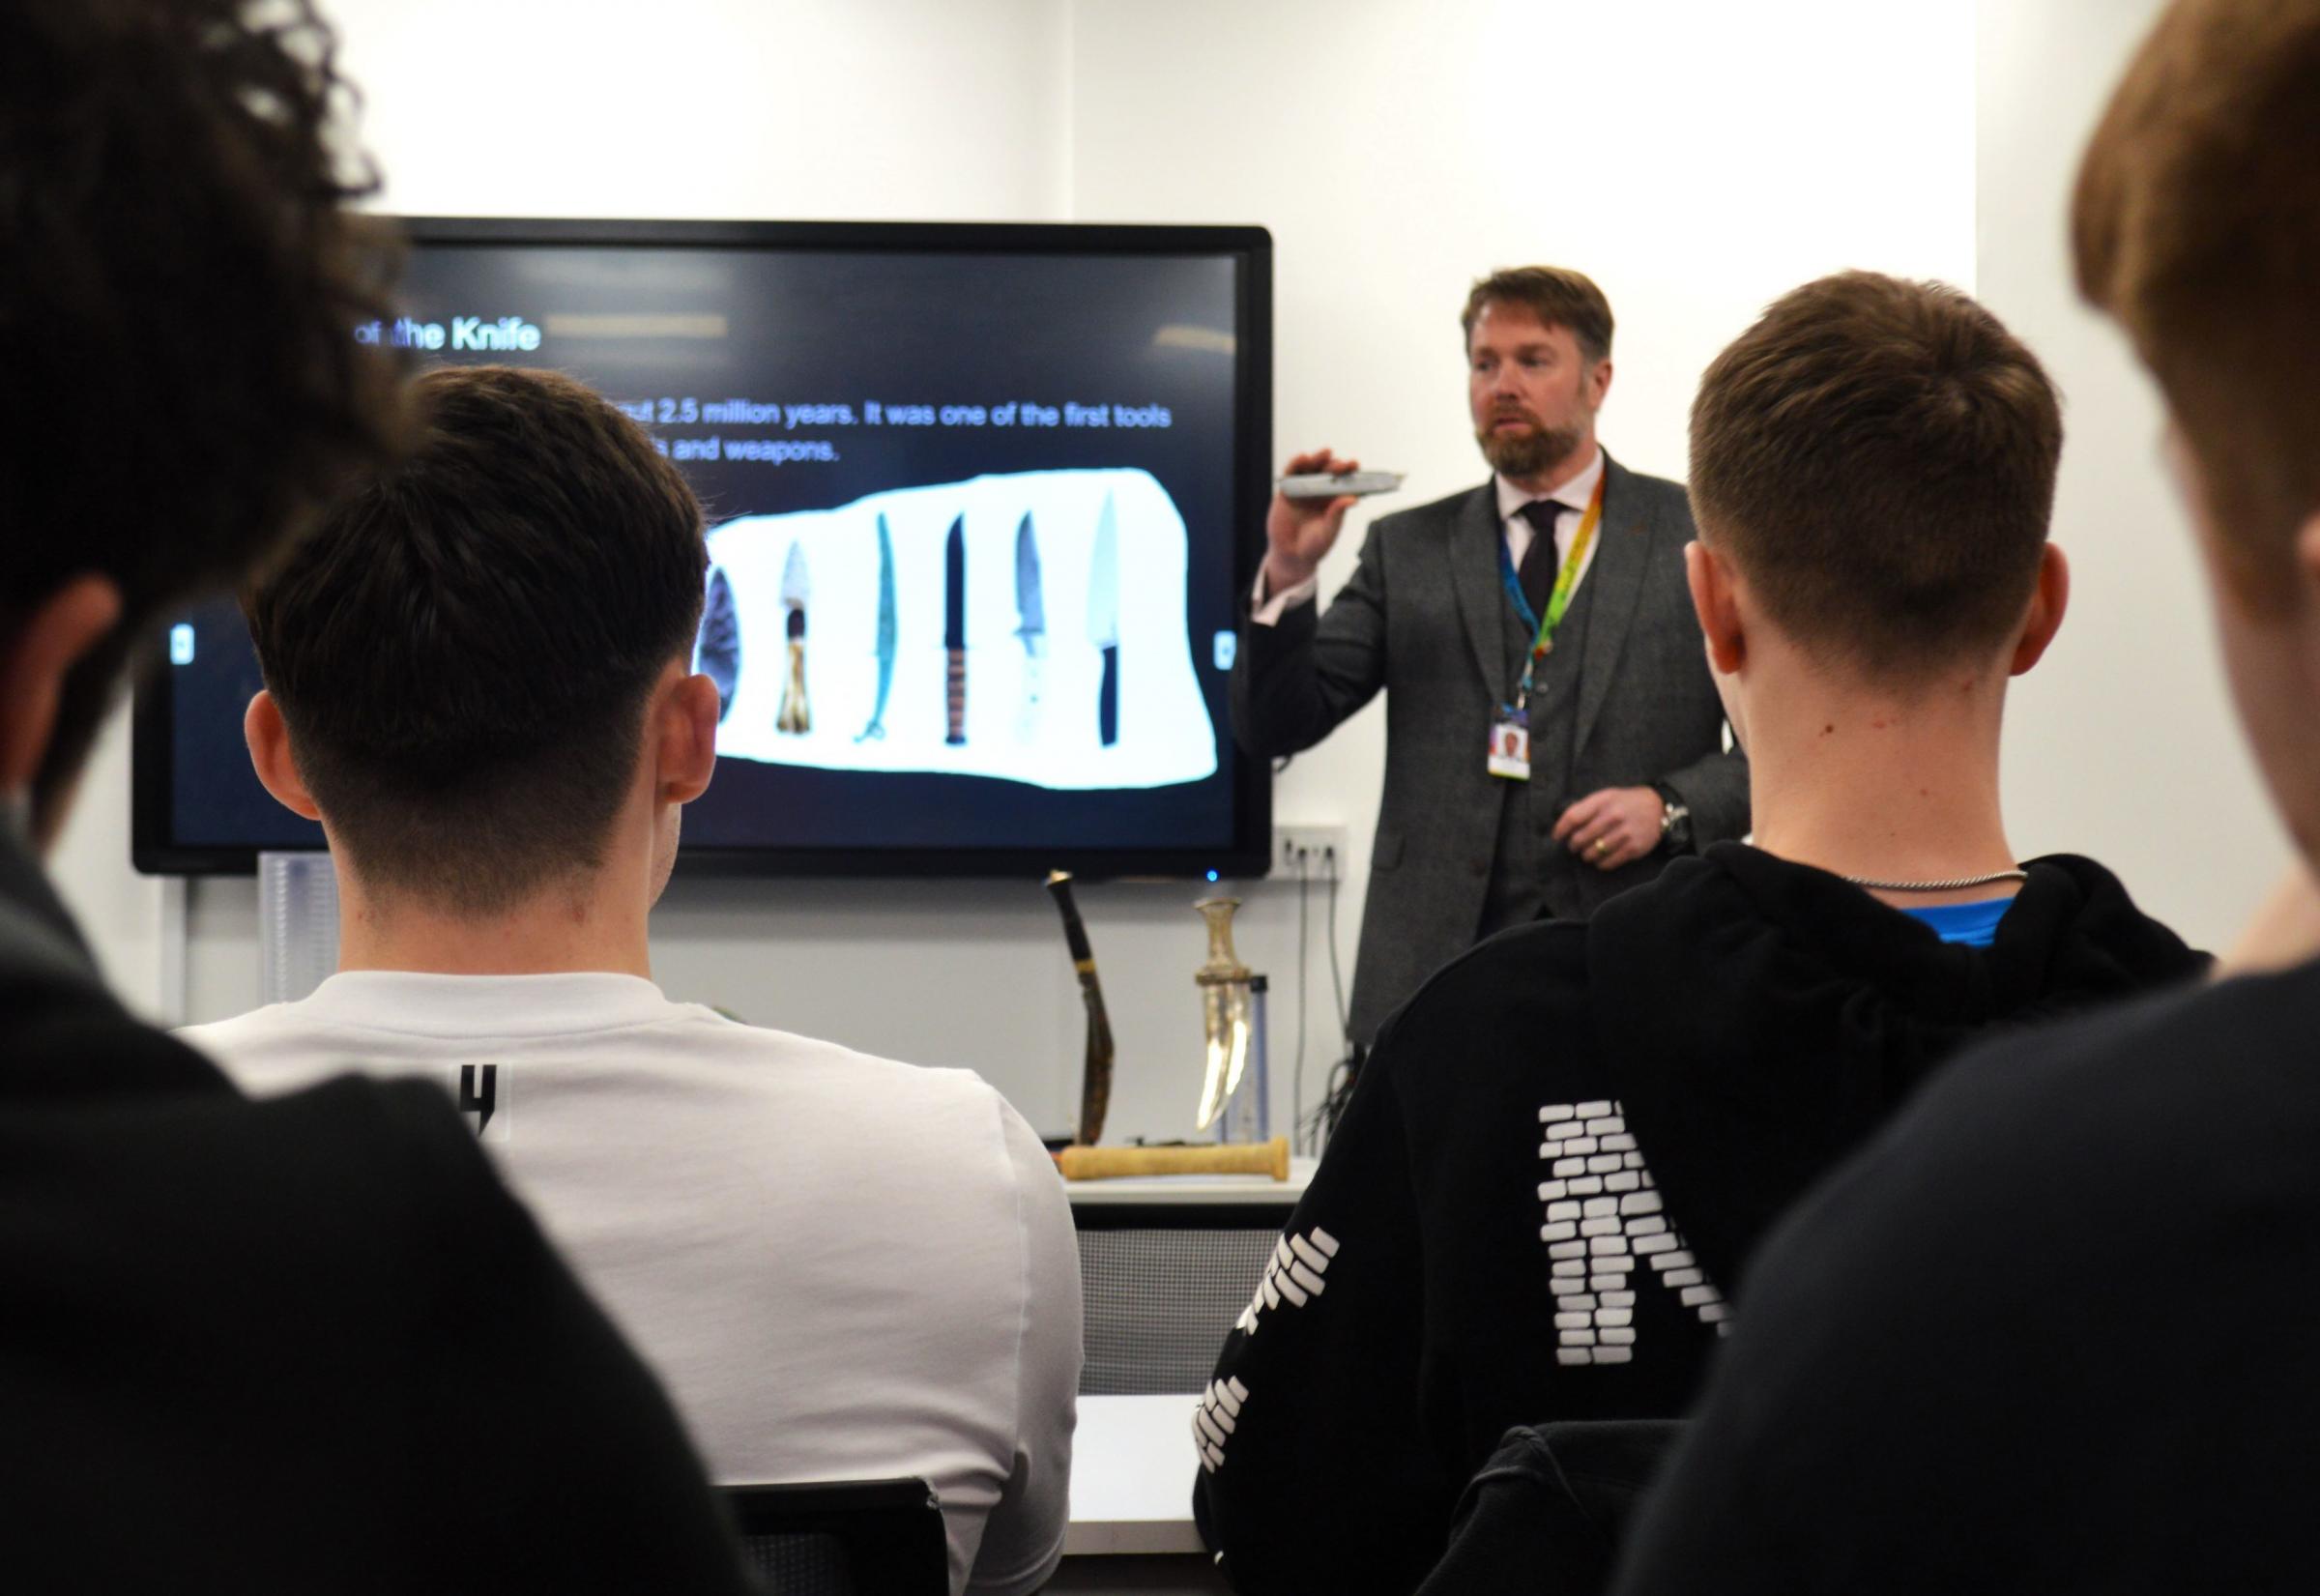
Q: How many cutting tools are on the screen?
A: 6